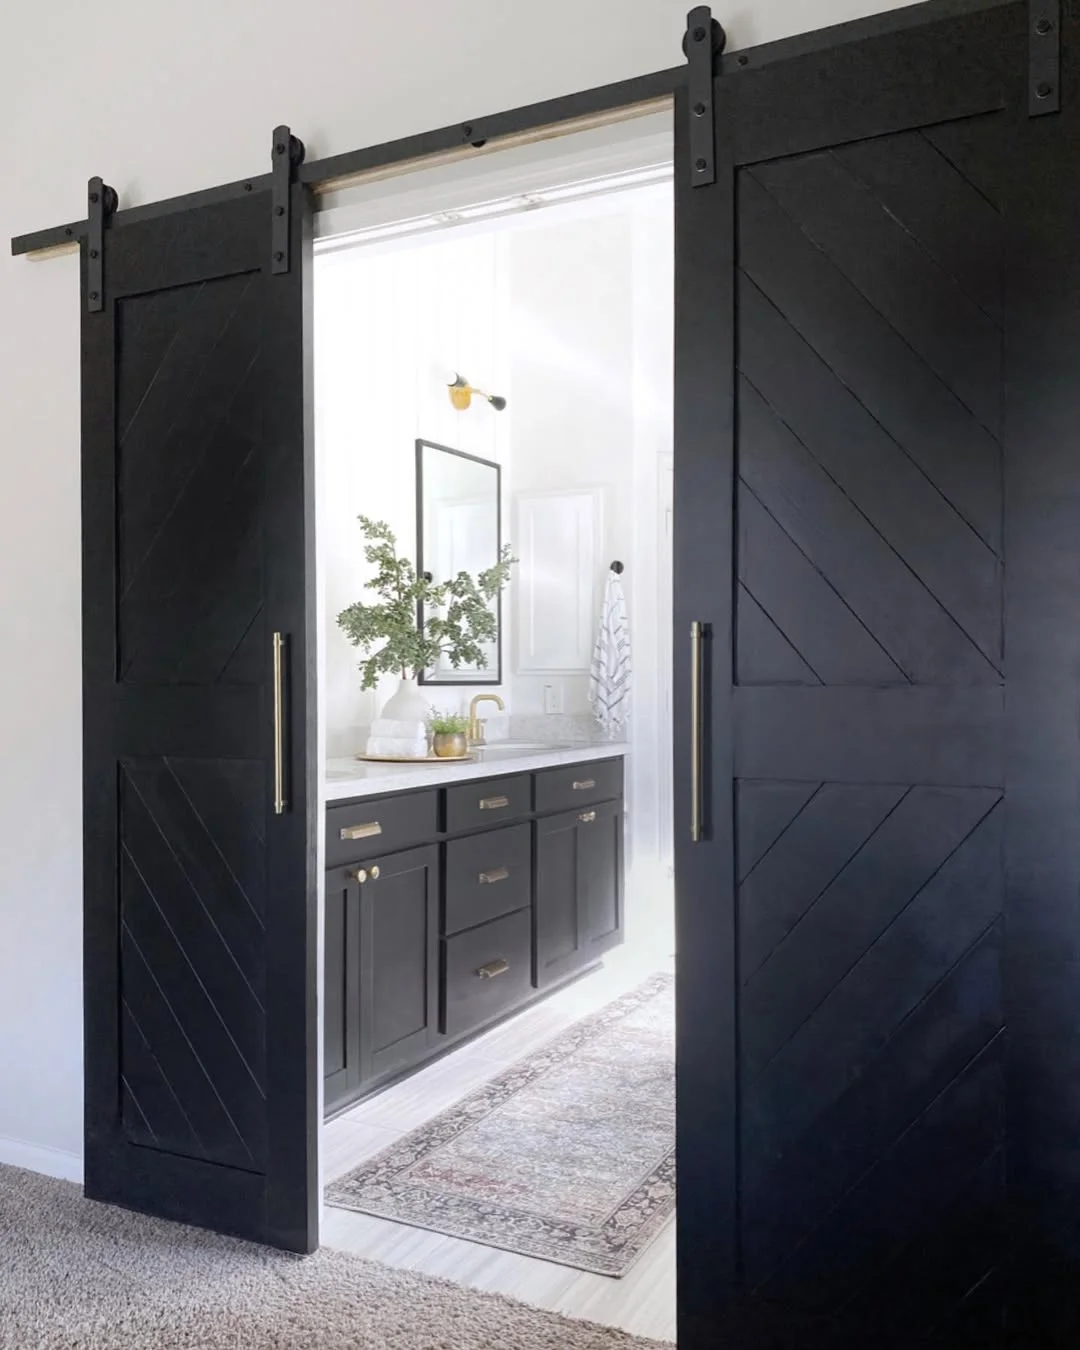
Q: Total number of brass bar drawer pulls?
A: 5